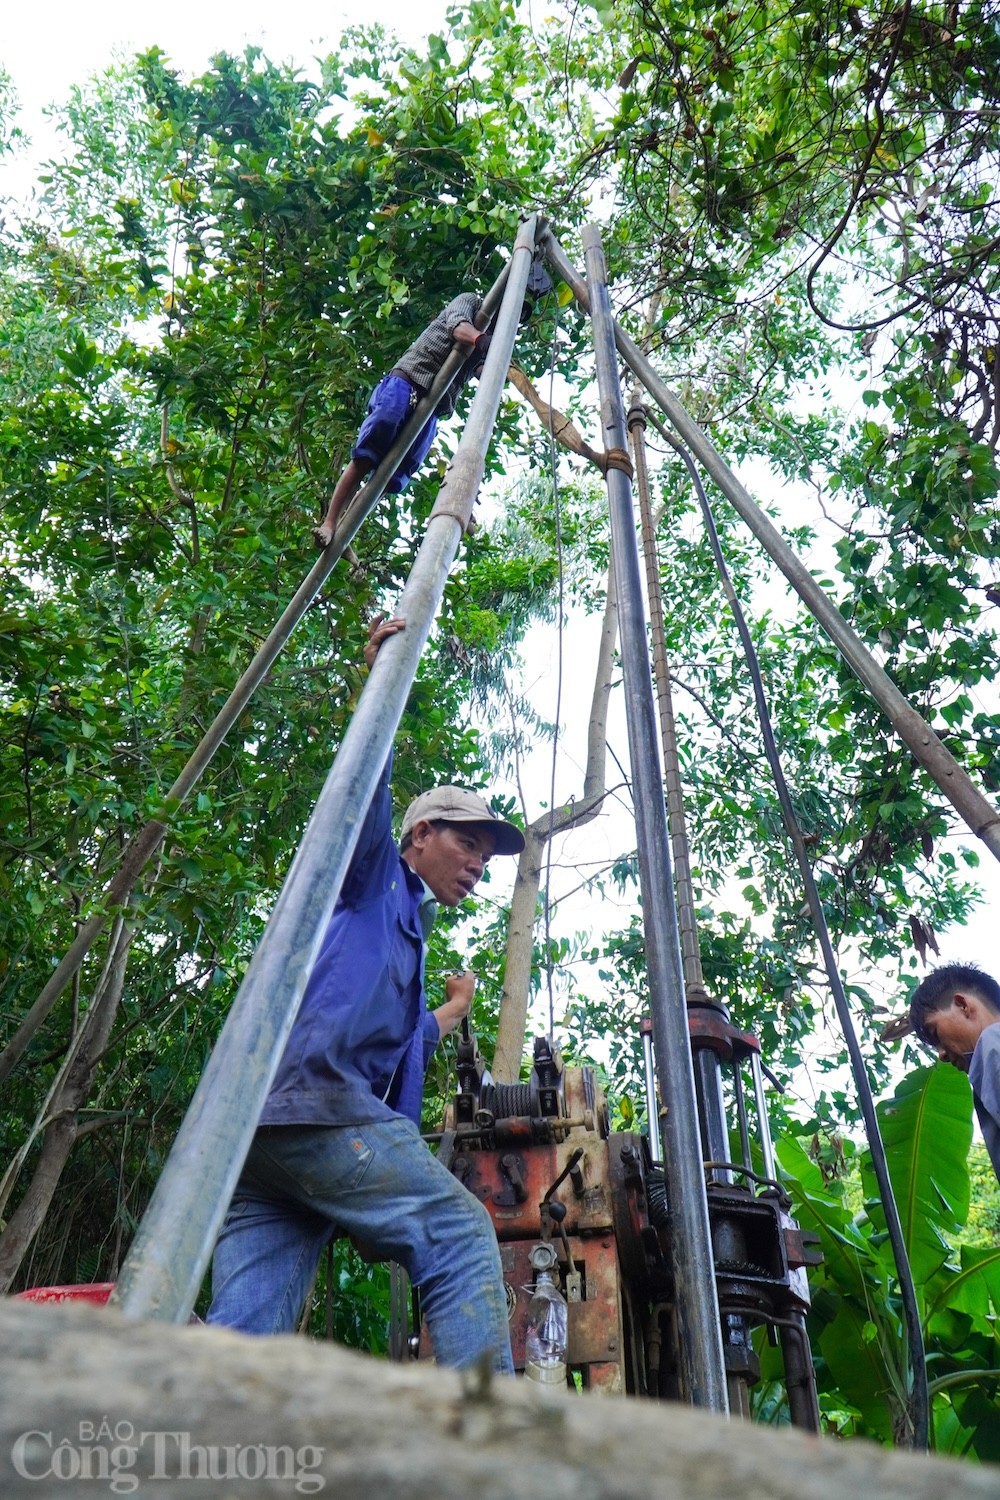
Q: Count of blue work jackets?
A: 1